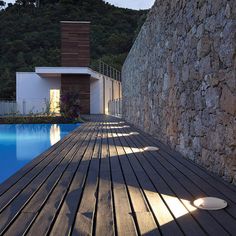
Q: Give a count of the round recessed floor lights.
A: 5